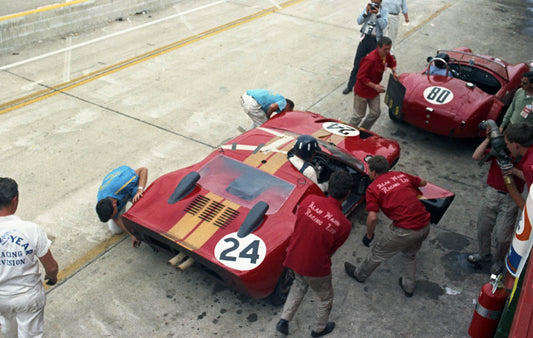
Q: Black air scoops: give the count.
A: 2